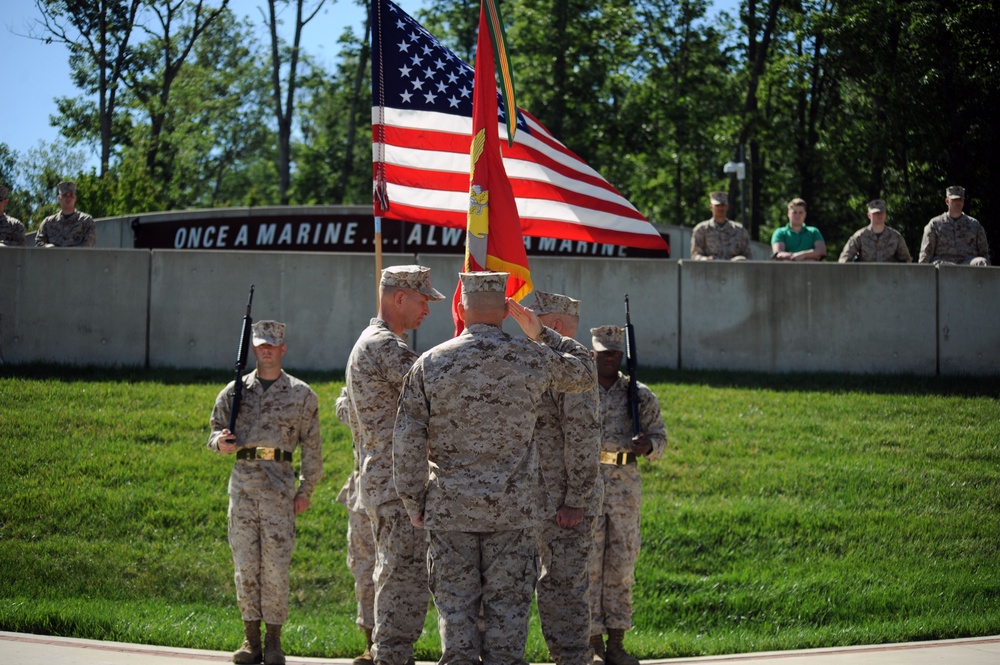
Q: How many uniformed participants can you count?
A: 11